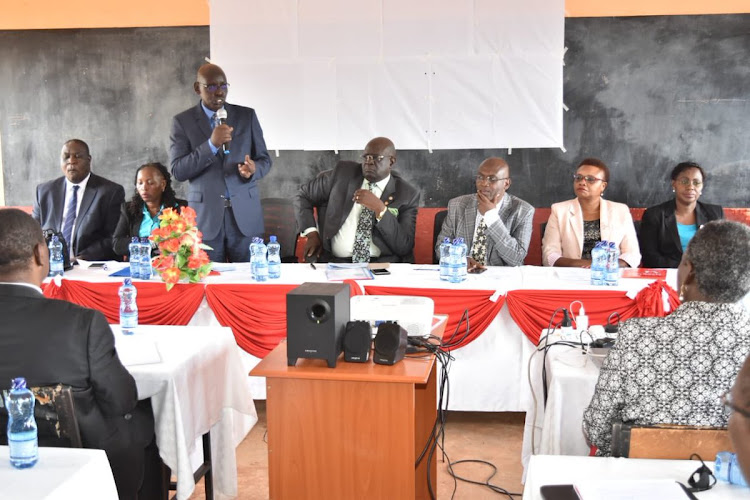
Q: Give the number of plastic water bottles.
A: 15